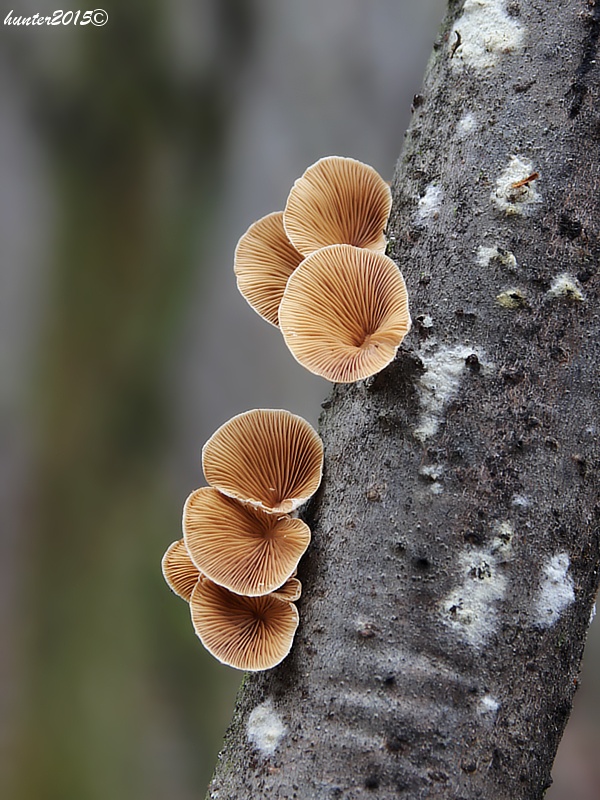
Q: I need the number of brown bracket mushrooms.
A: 8